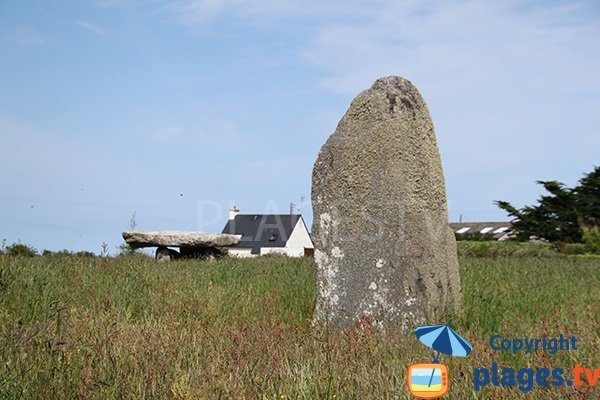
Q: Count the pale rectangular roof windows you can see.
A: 3